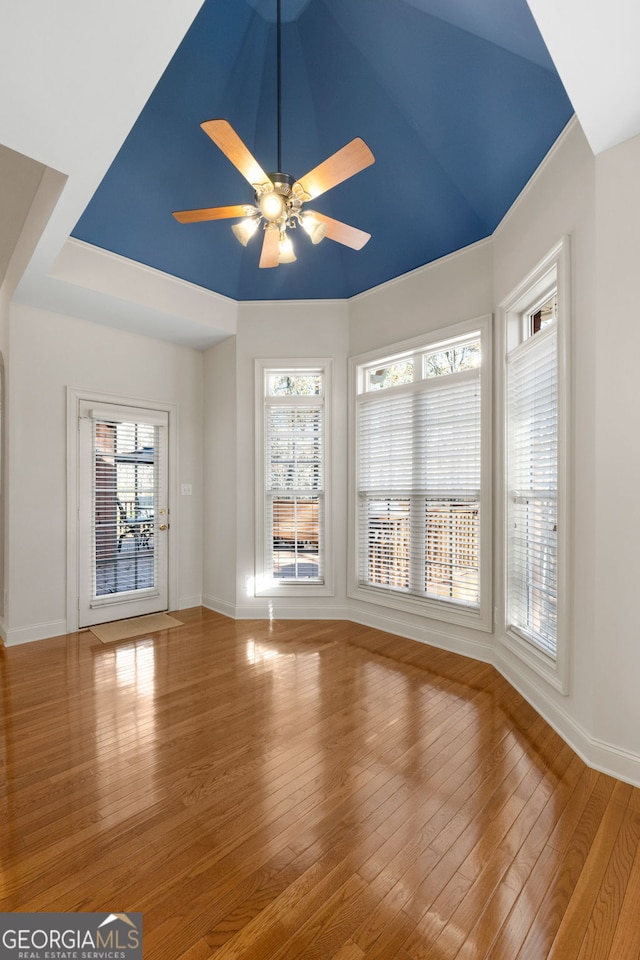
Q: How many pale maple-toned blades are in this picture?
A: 5